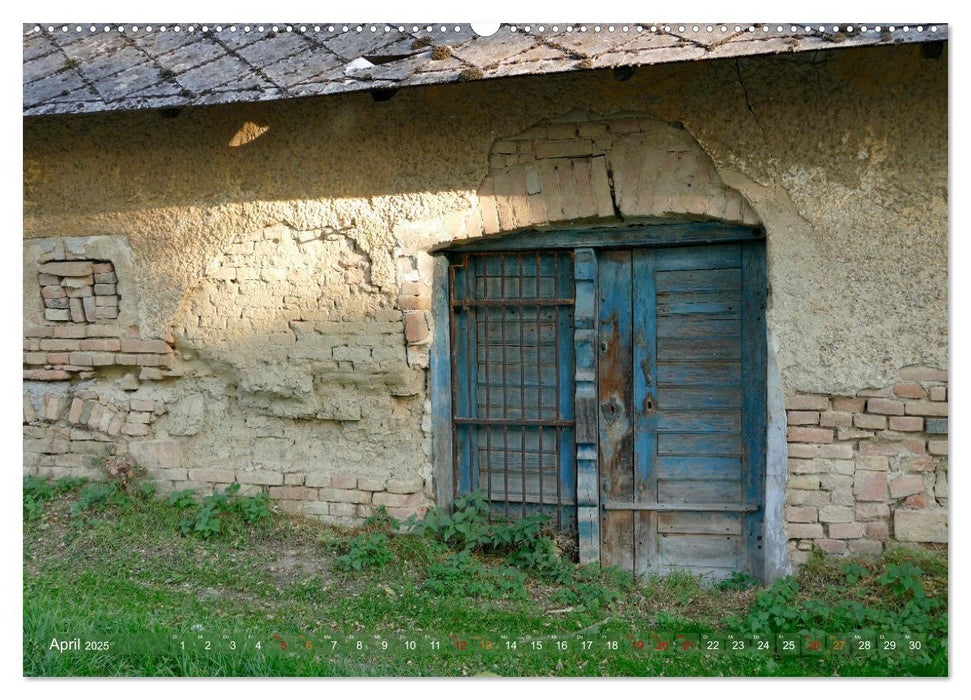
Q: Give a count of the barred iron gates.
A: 1